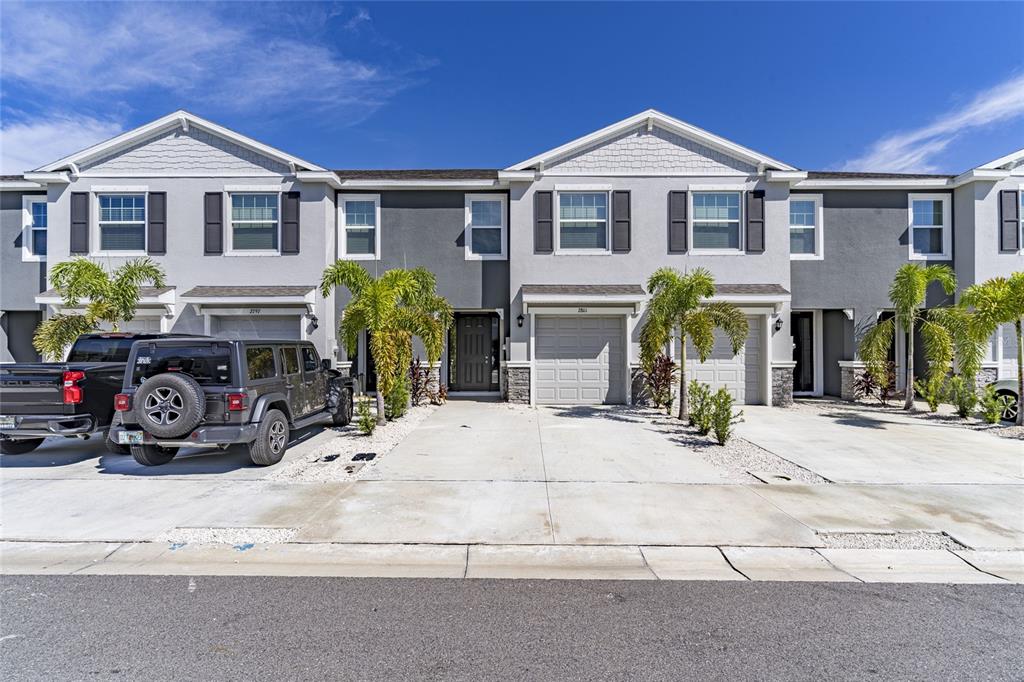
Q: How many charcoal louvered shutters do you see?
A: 9